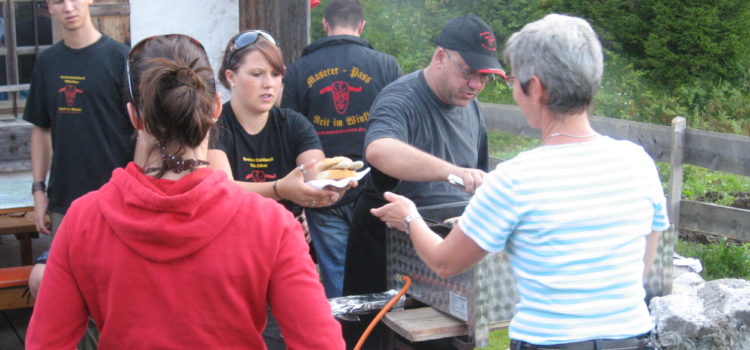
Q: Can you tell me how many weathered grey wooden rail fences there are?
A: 1